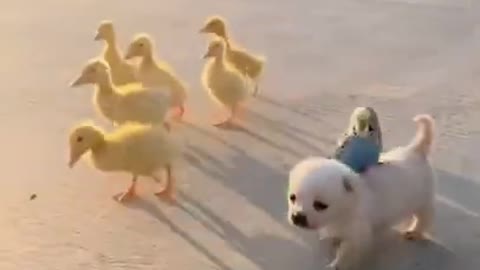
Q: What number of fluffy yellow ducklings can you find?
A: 6